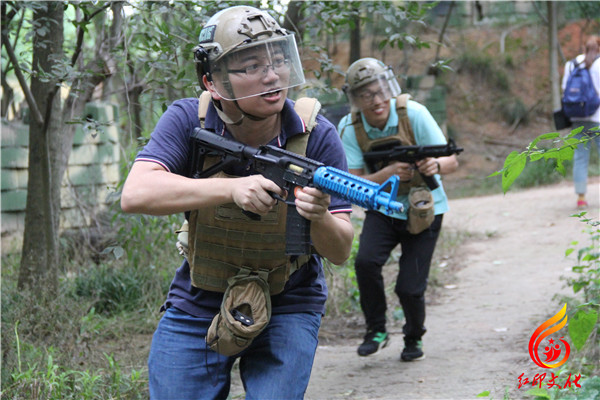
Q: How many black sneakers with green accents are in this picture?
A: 2